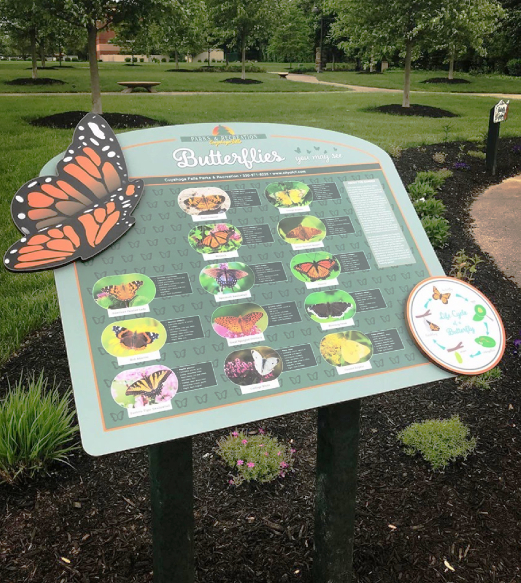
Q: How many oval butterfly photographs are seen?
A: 13